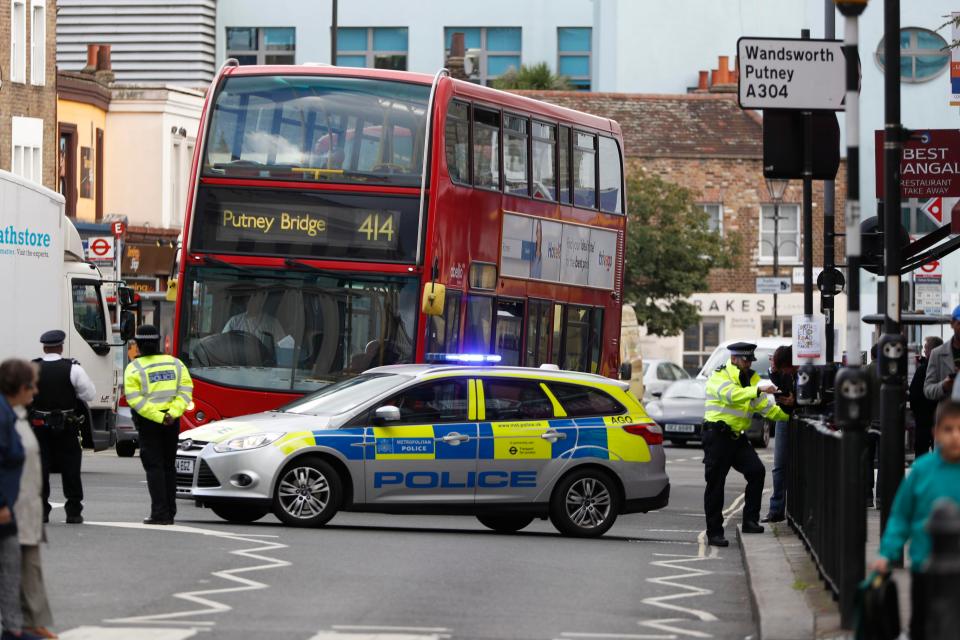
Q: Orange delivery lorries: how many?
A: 0